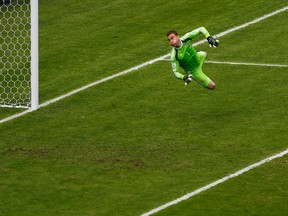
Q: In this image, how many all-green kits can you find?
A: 1